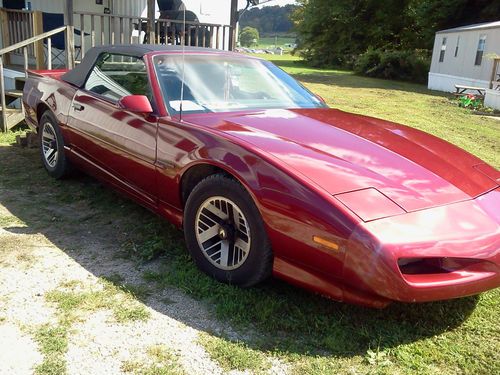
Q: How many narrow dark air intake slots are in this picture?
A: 1